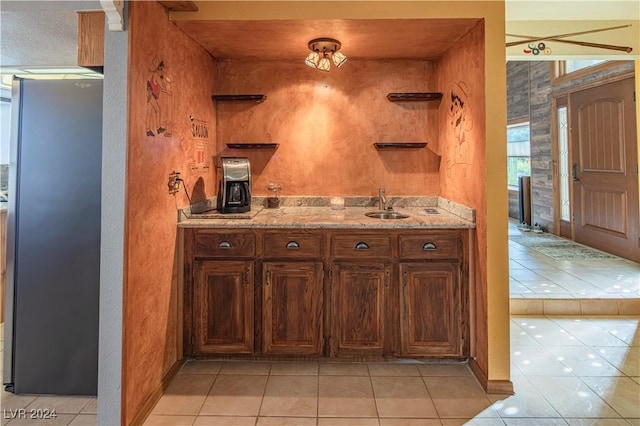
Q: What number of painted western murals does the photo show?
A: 3